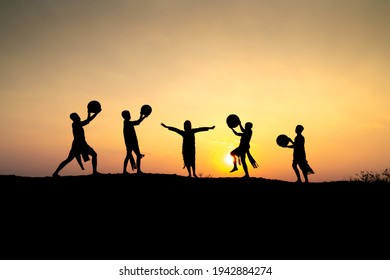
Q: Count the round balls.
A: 4